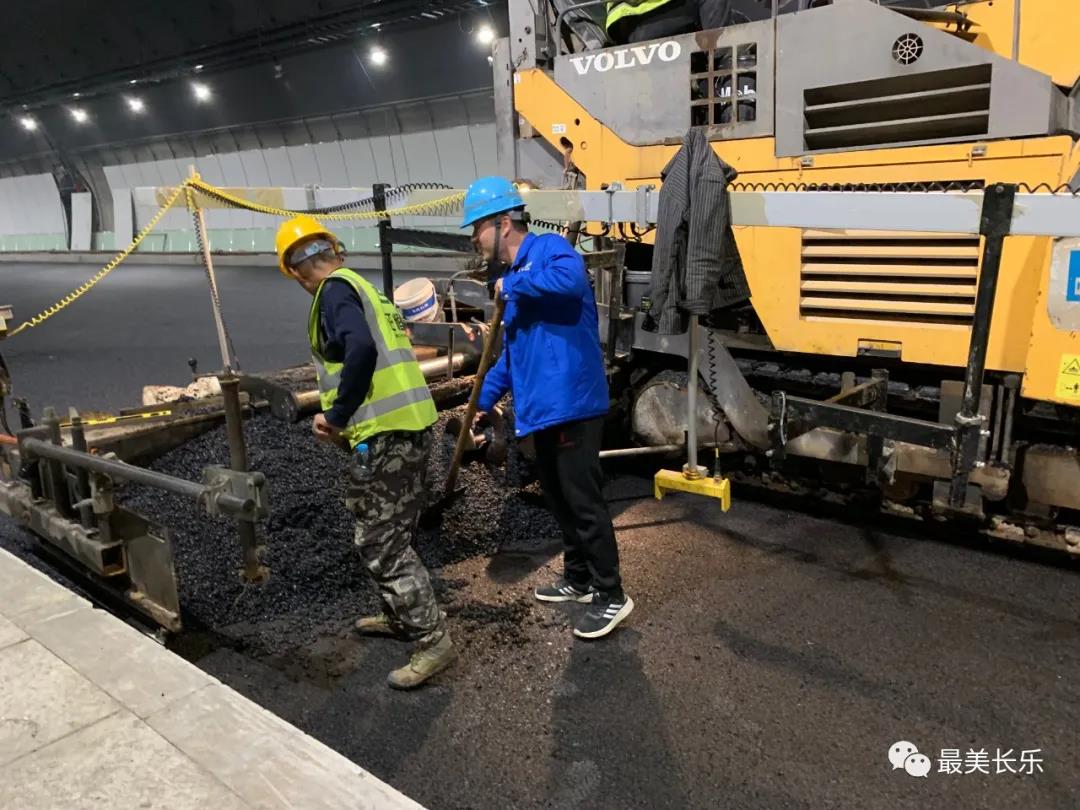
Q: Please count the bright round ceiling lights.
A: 6